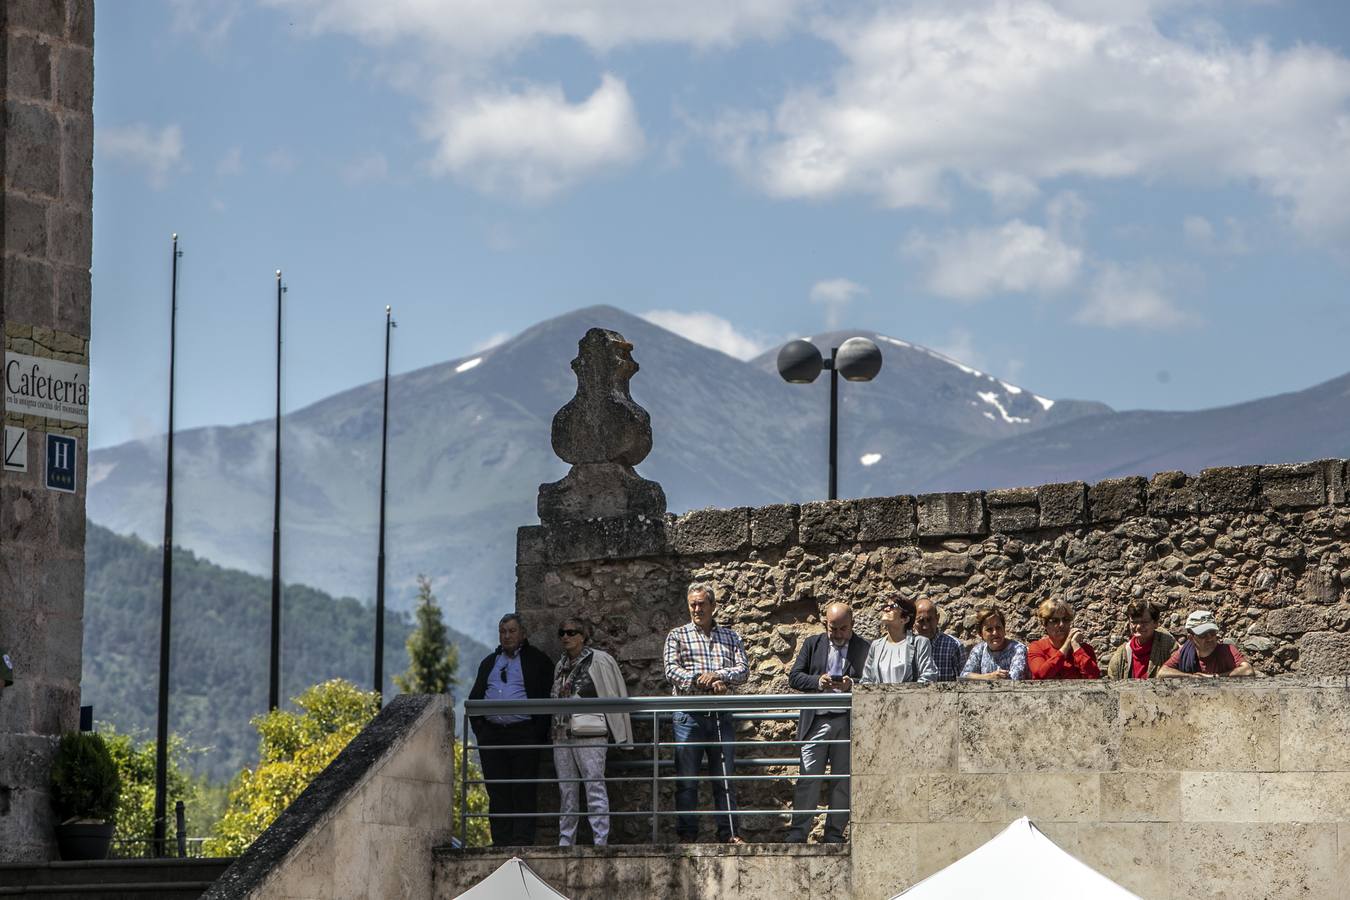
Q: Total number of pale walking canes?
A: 1